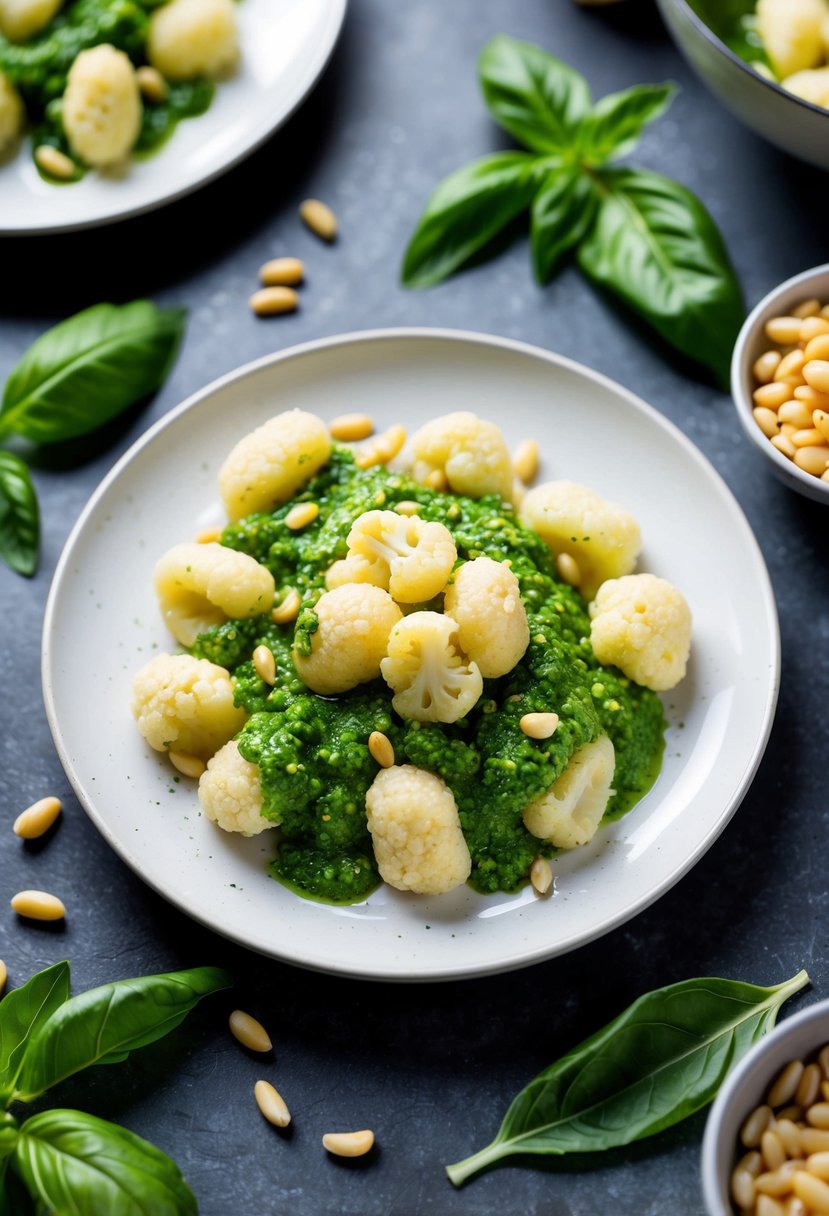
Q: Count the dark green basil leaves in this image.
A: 11